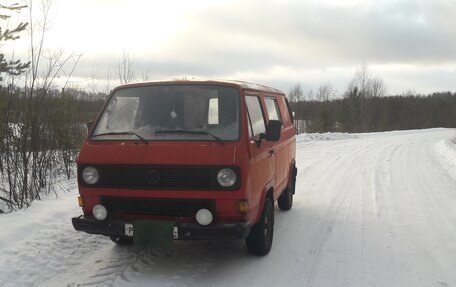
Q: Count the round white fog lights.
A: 2